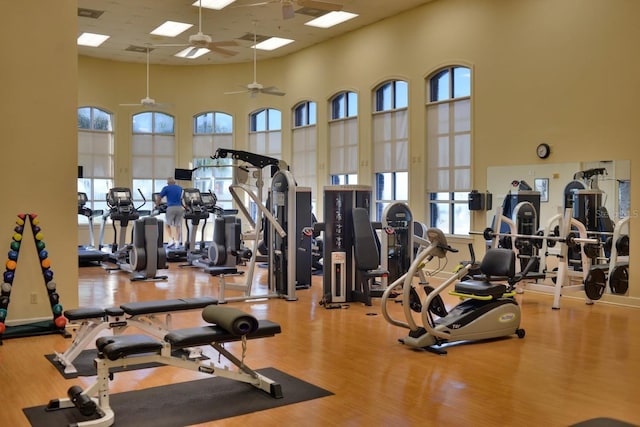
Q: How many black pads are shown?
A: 2